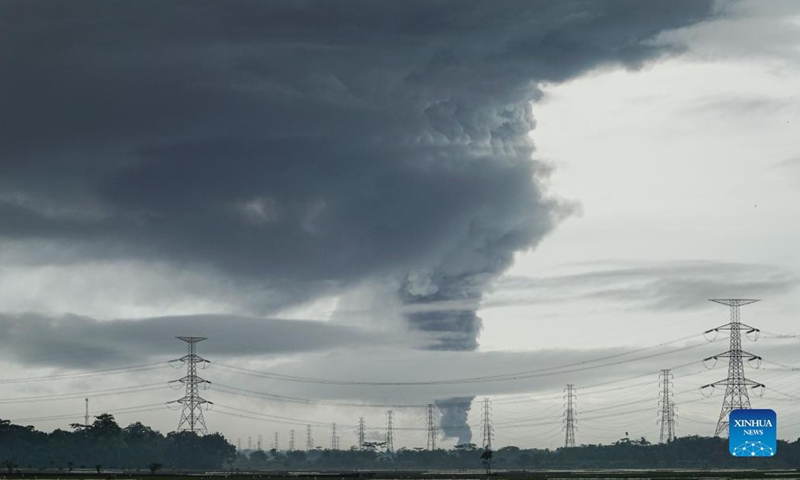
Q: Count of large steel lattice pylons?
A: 2